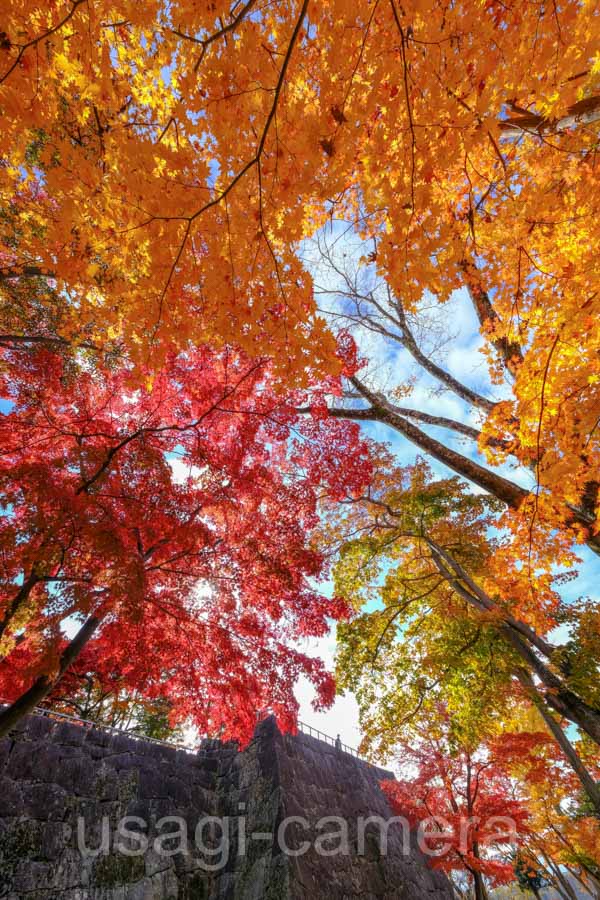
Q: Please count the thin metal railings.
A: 2